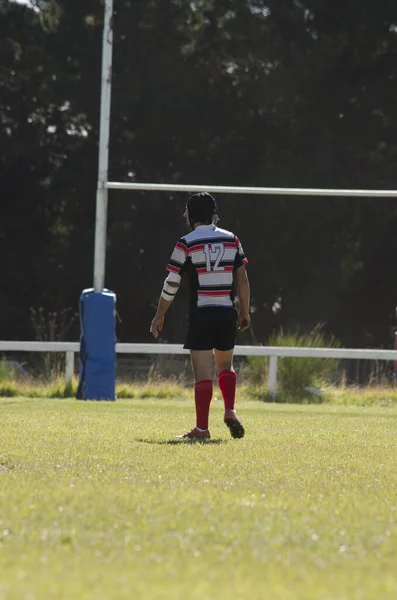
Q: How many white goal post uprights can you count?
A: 1